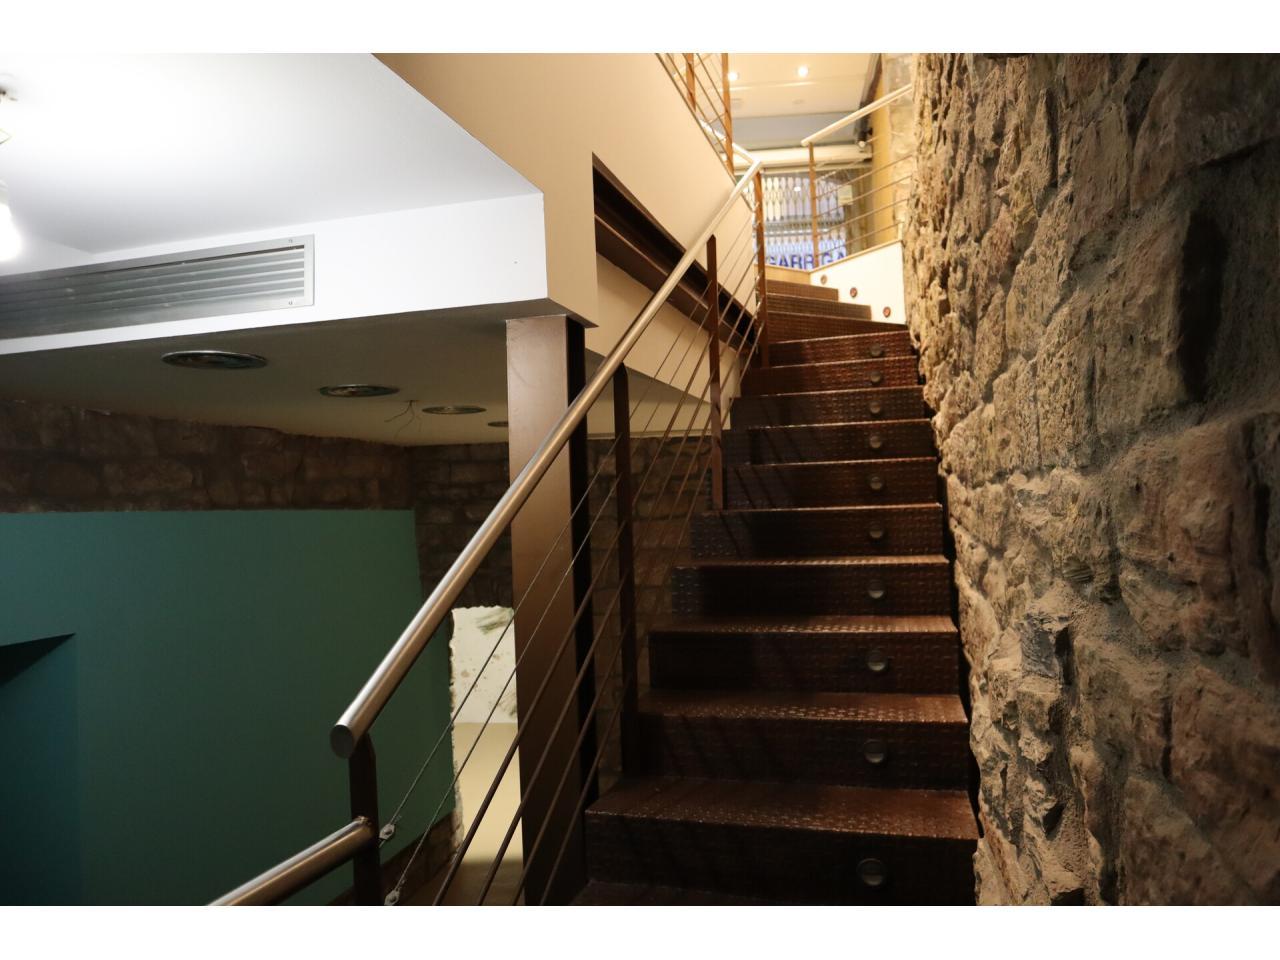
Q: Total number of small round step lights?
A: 13